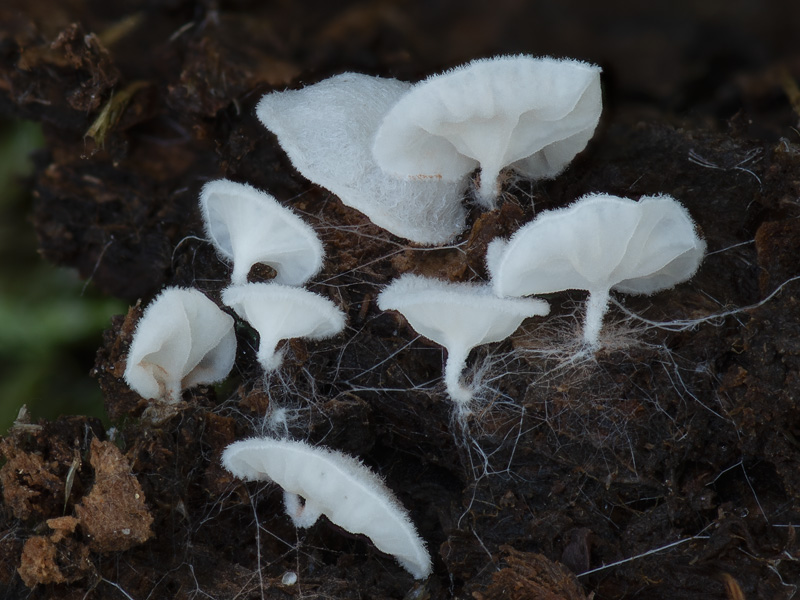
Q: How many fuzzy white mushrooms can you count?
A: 8